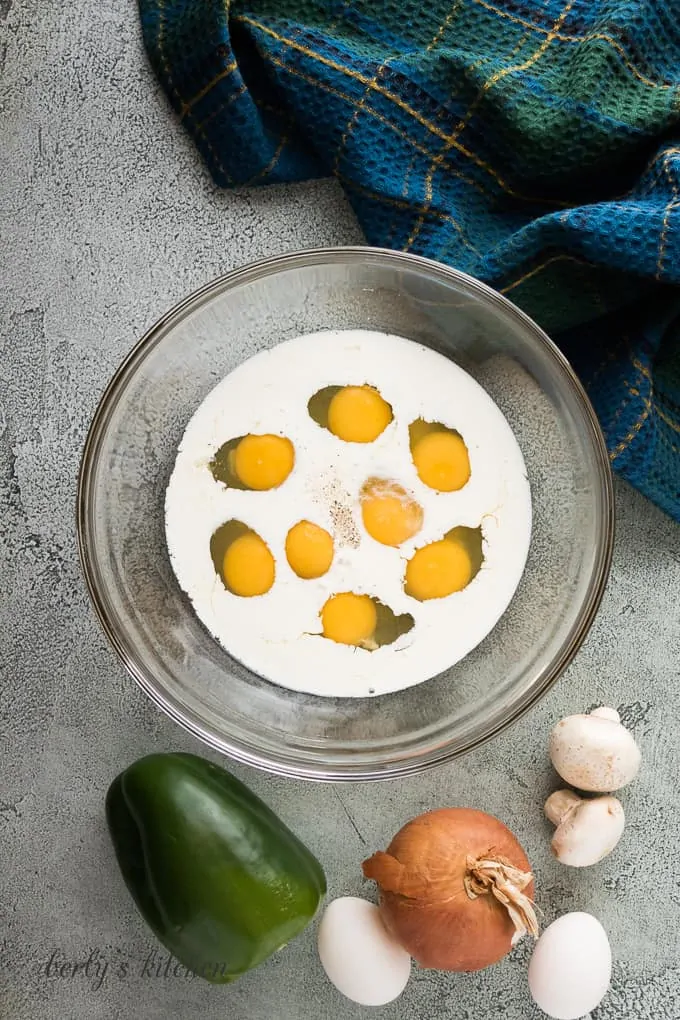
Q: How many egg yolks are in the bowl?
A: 8